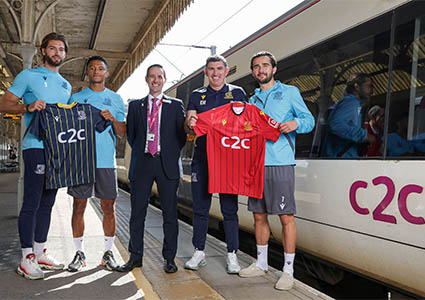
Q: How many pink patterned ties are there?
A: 1